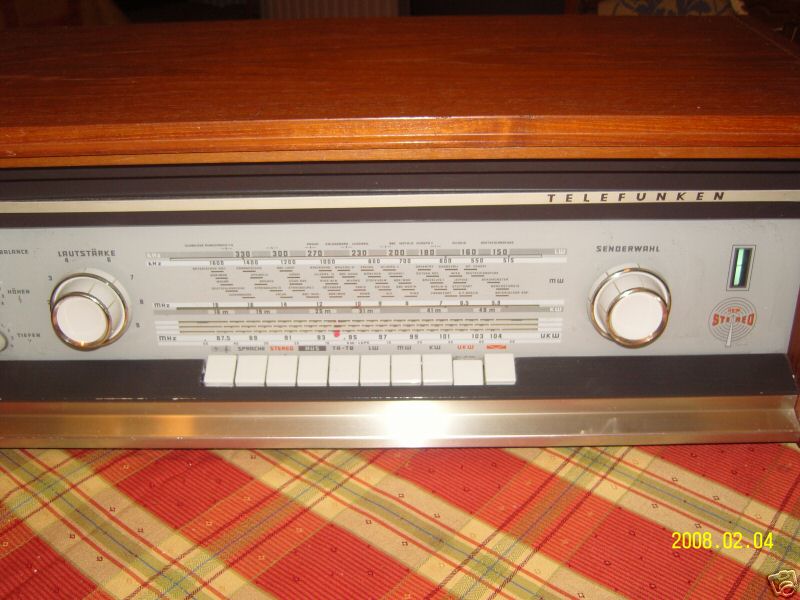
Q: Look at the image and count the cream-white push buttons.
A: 10